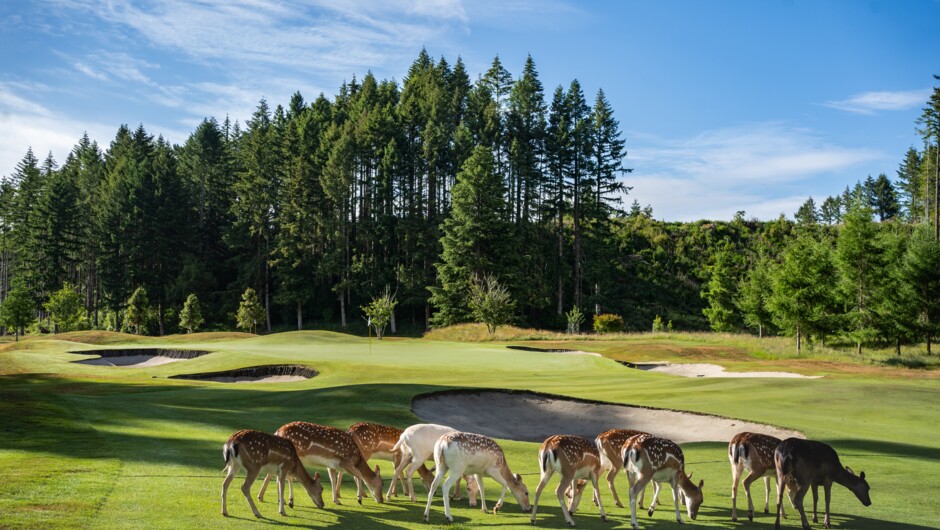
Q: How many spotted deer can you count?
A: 8